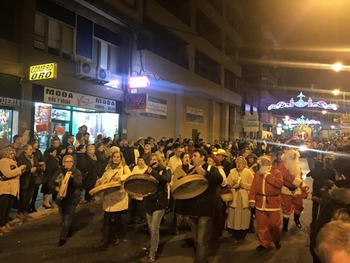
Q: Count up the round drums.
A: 3